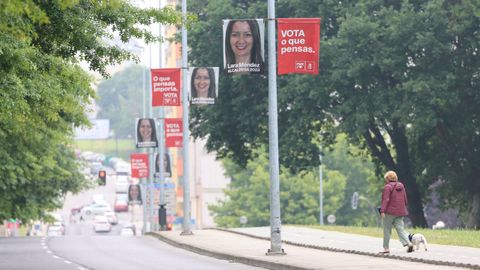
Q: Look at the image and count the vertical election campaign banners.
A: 9